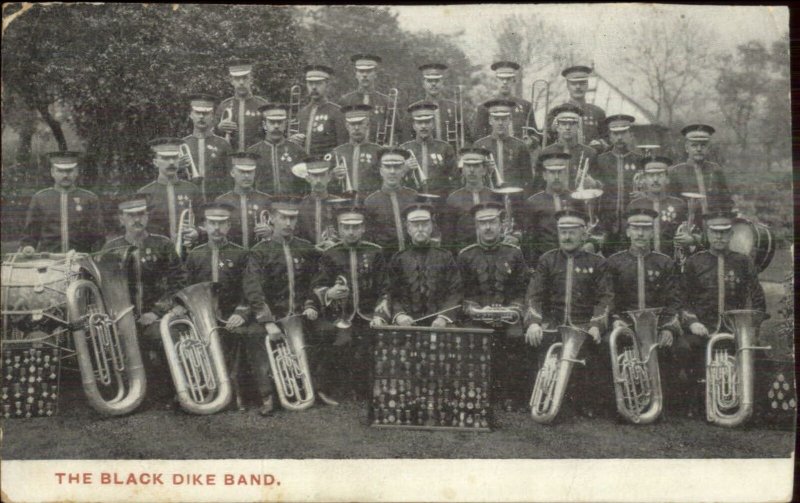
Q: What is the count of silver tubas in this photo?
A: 6